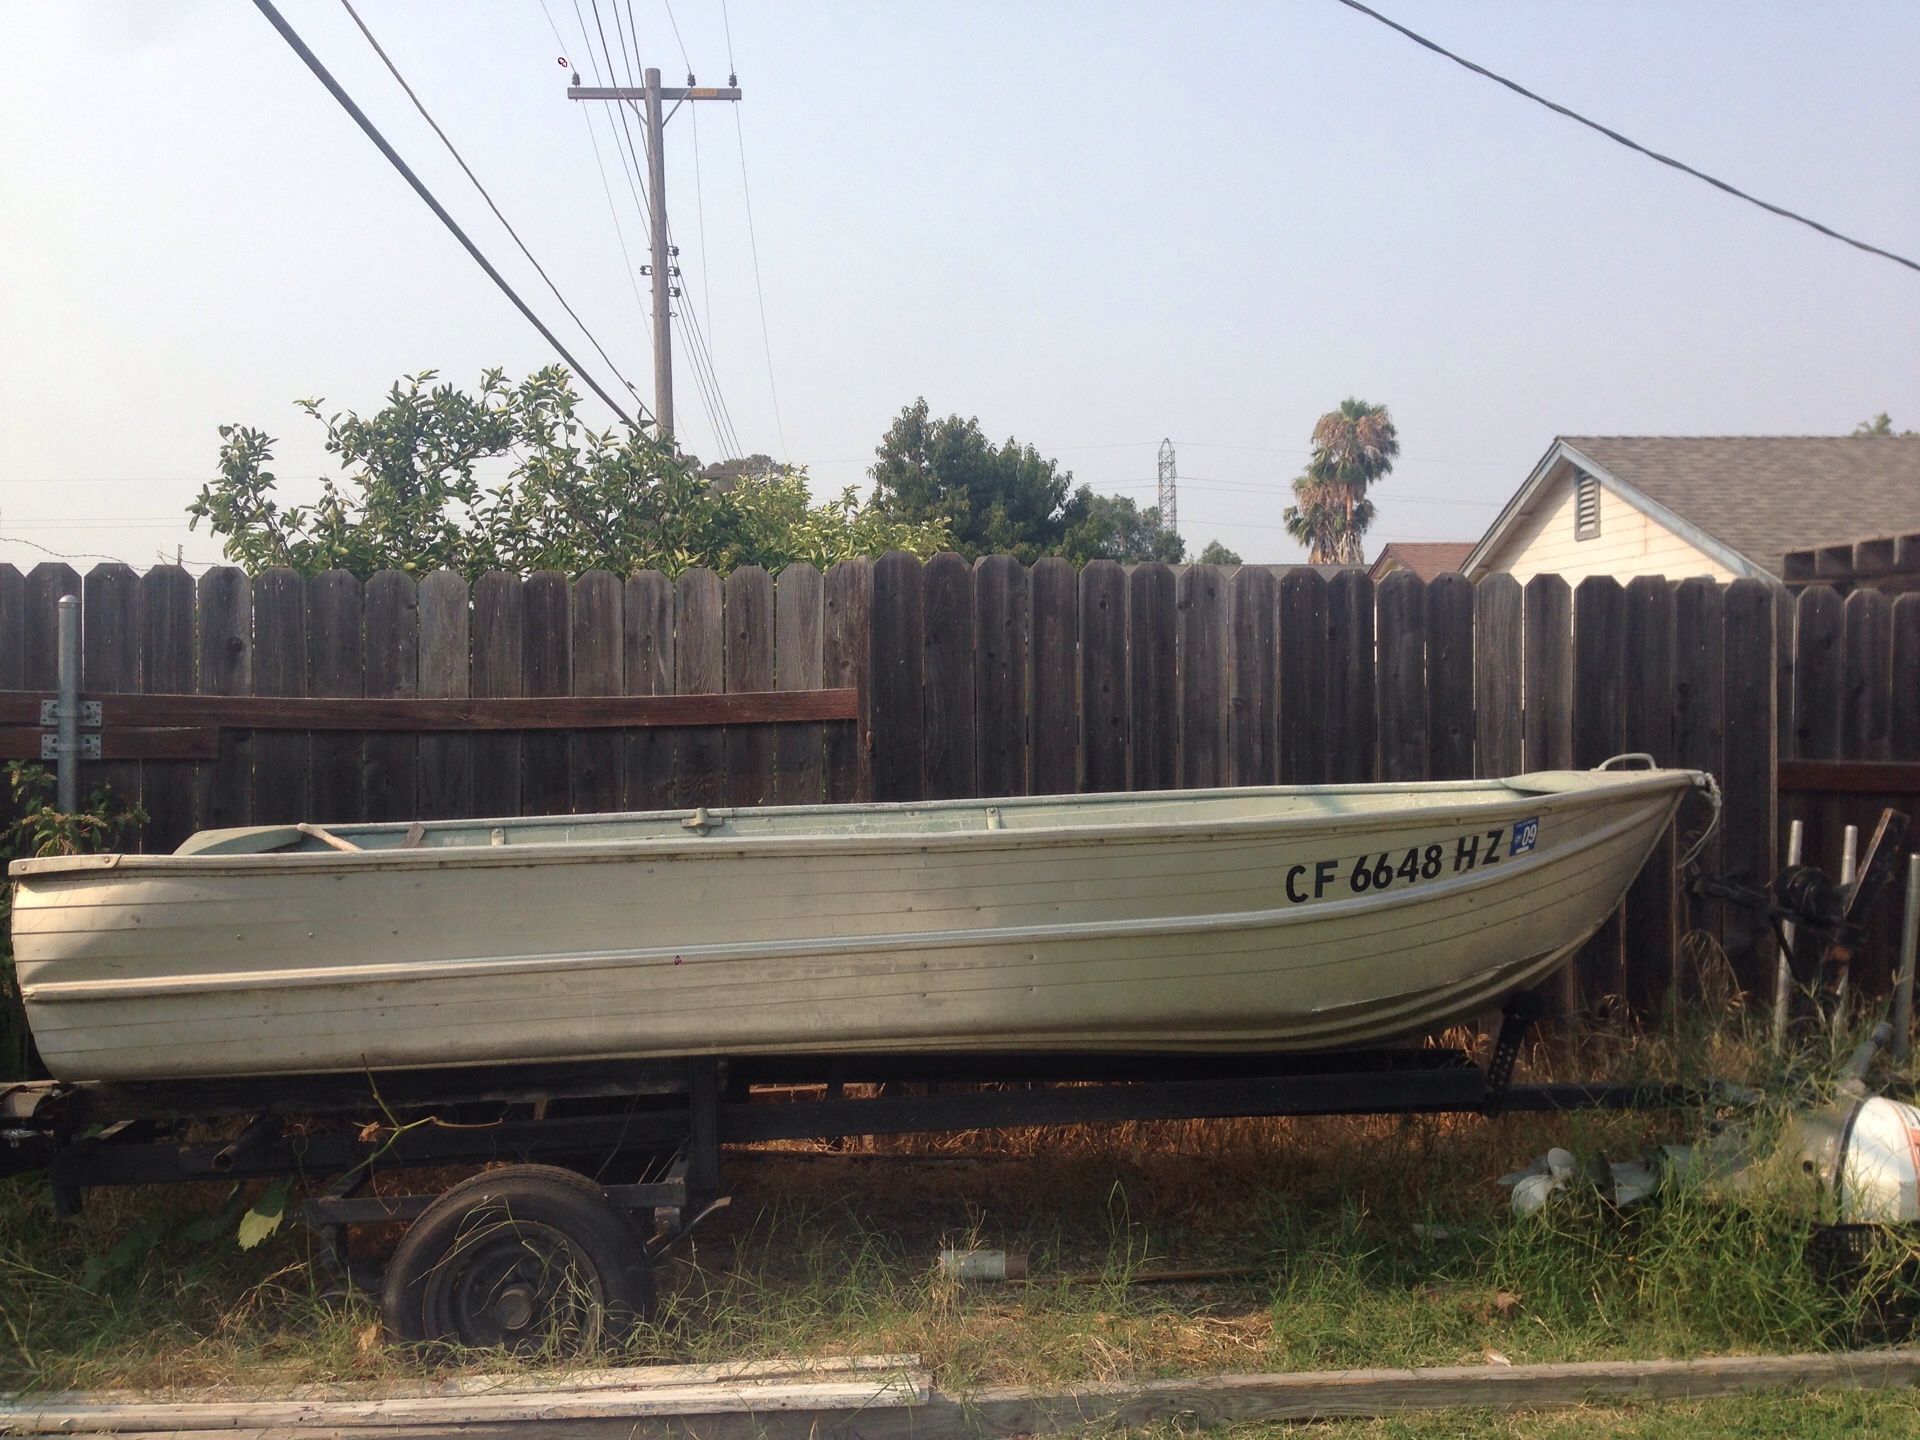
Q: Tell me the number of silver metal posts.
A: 4